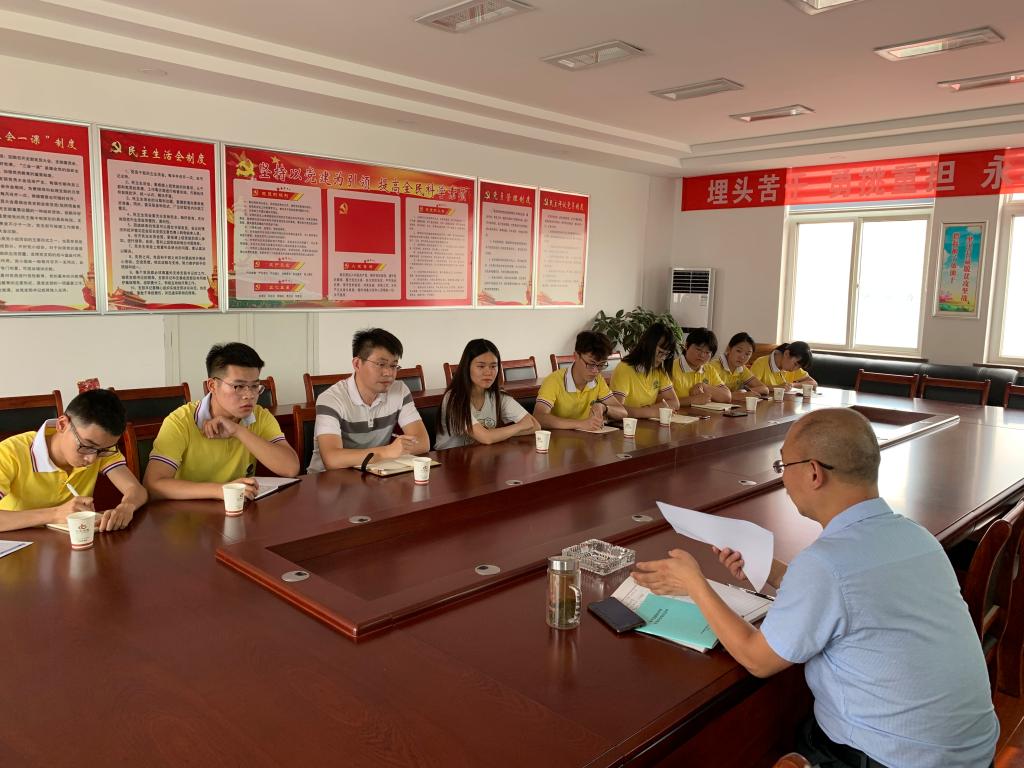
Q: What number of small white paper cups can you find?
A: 9